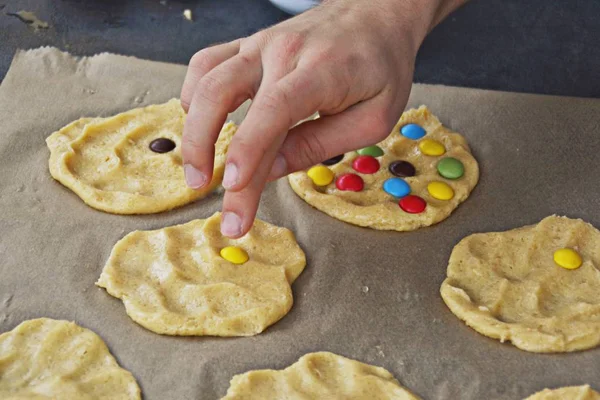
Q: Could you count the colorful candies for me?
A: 15